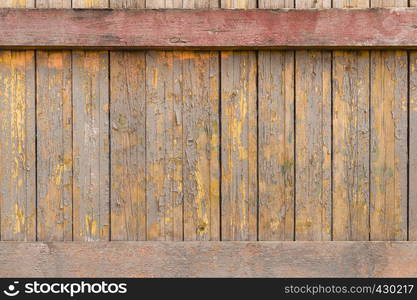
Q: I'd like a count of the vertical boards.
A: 12